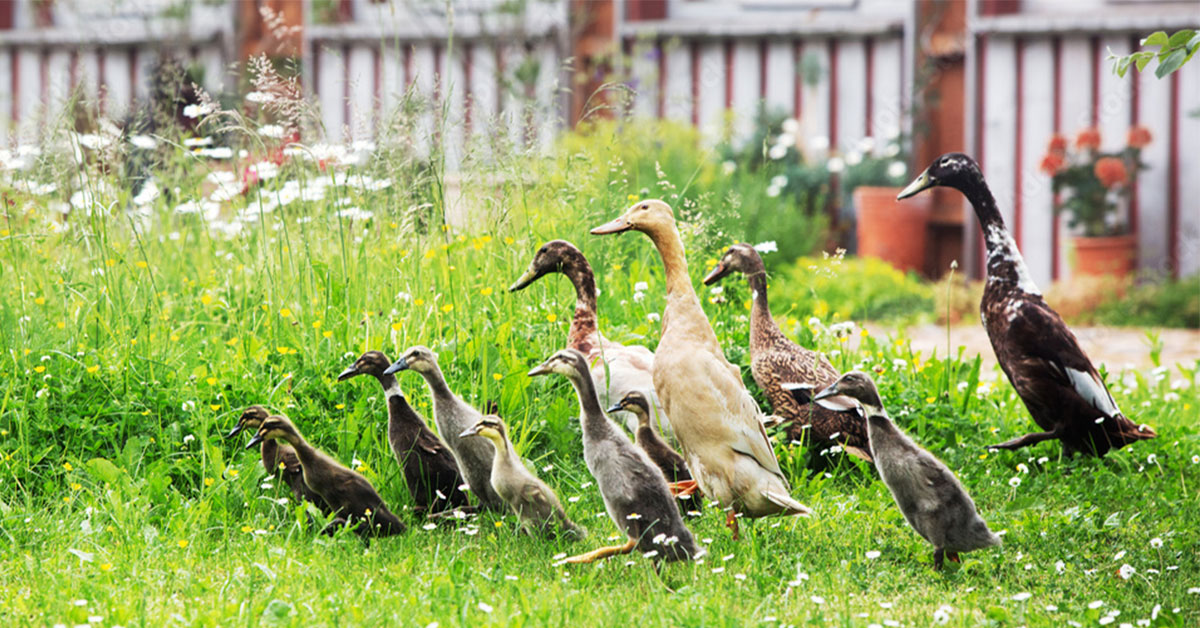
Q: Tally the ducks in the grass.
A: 12